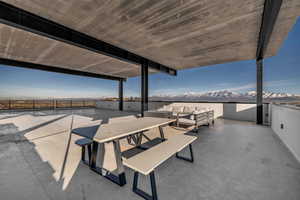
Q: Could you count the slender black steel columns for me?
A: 3